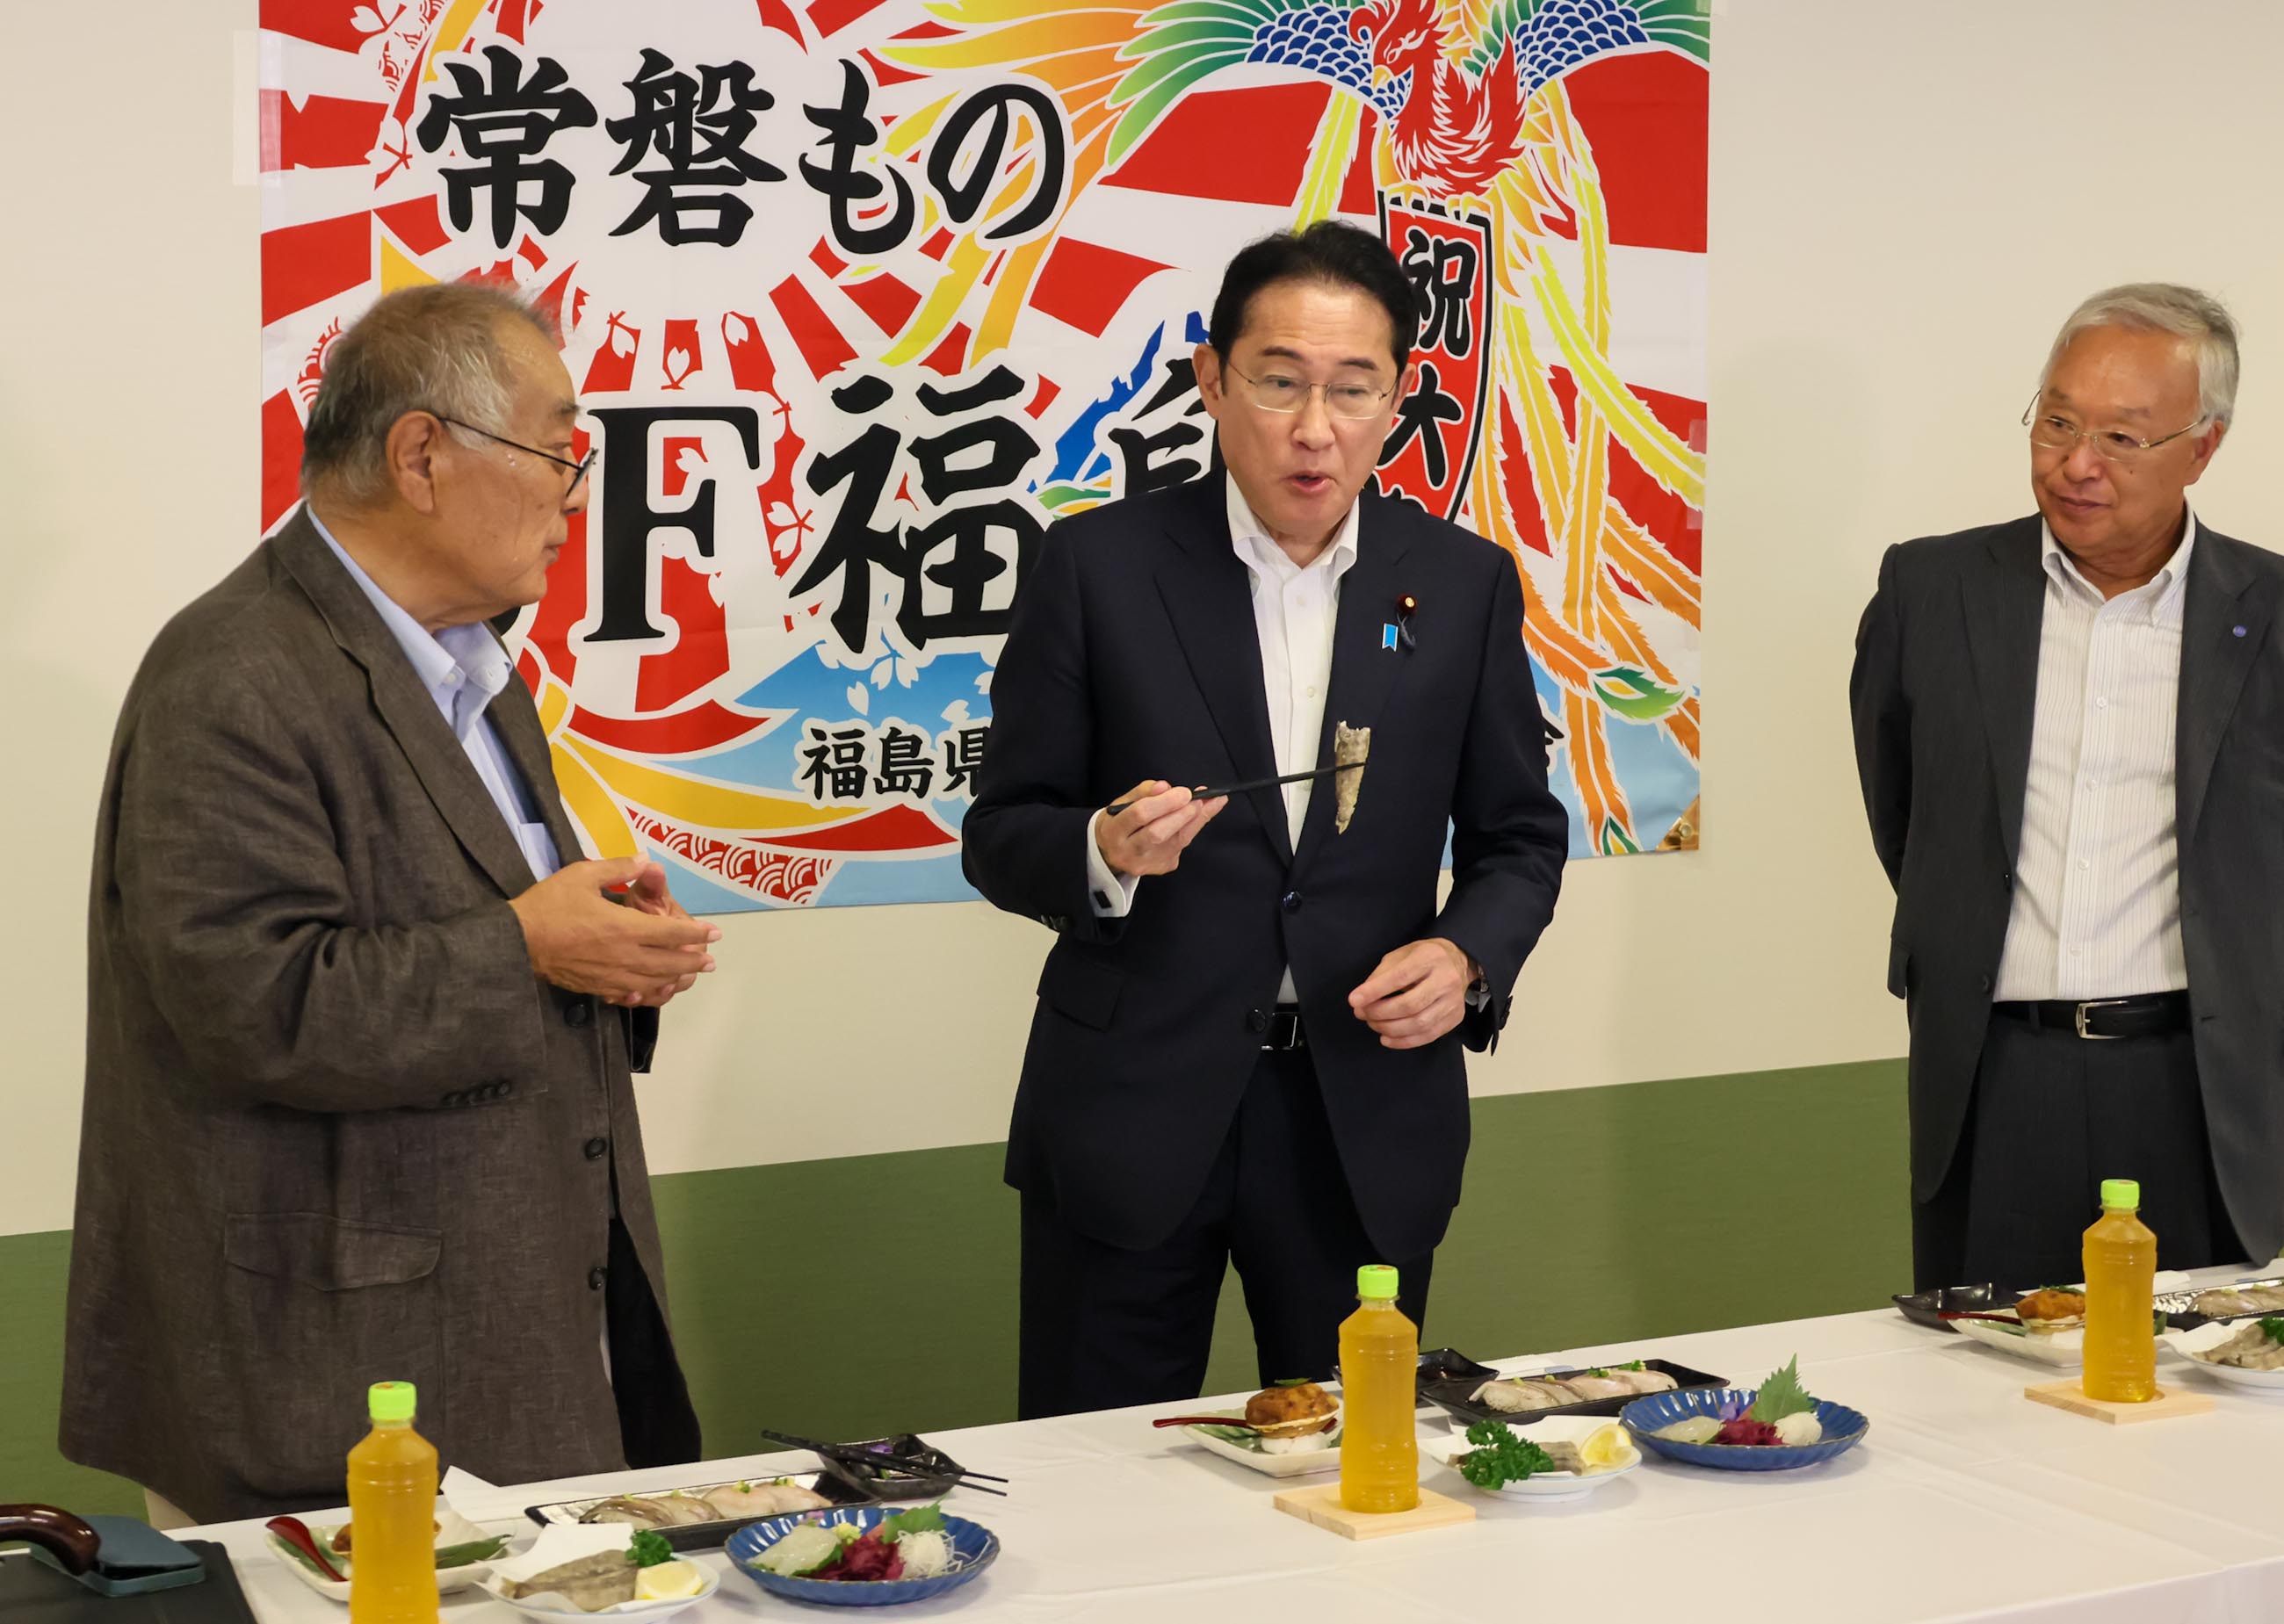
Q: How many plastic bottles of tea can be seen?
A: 3